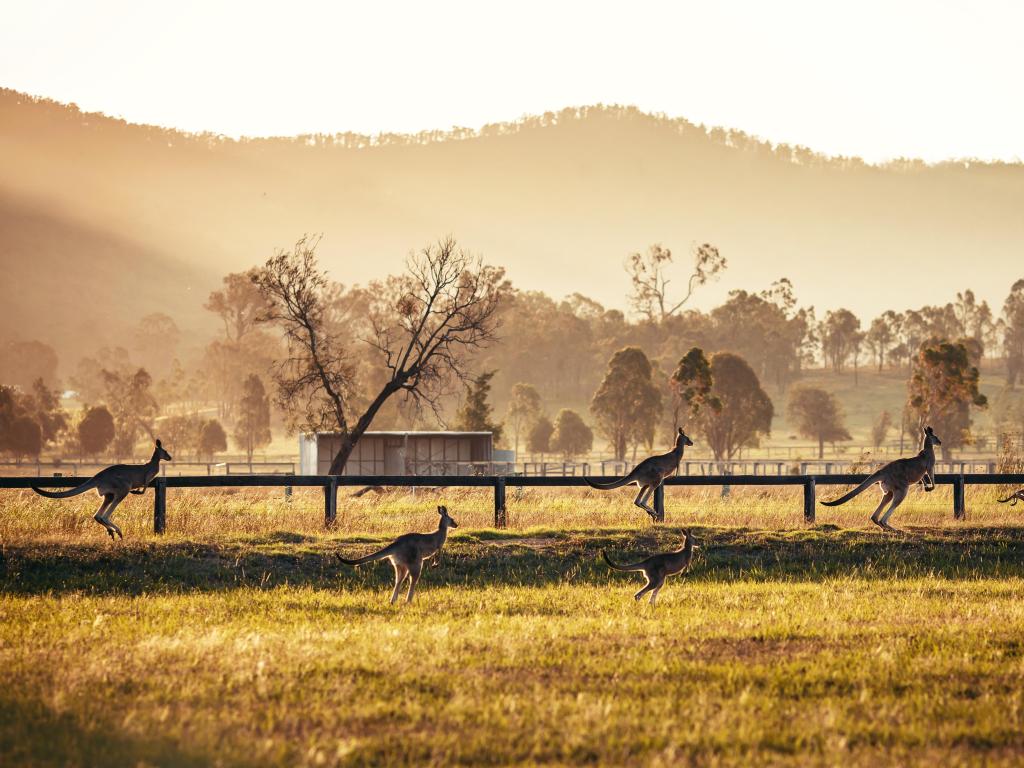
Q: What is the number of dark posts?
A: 6